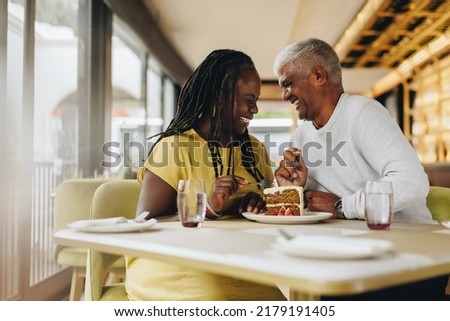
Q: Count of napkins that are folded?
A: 2